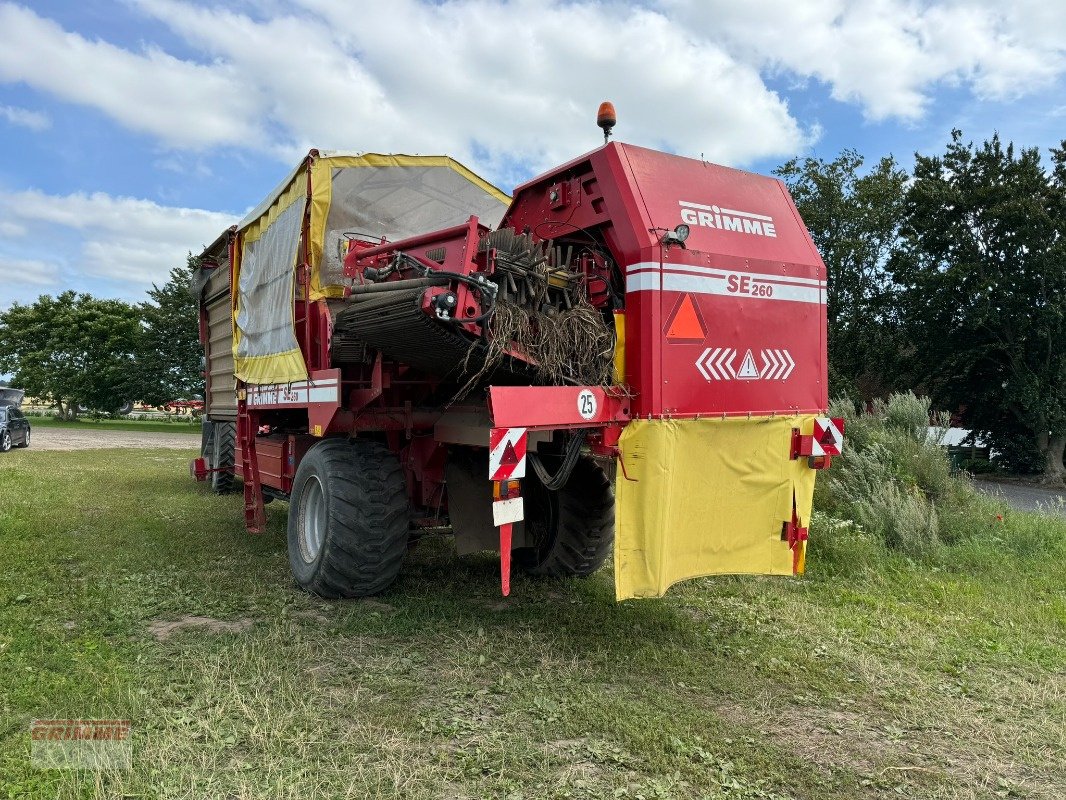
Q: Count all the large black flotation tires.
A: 2